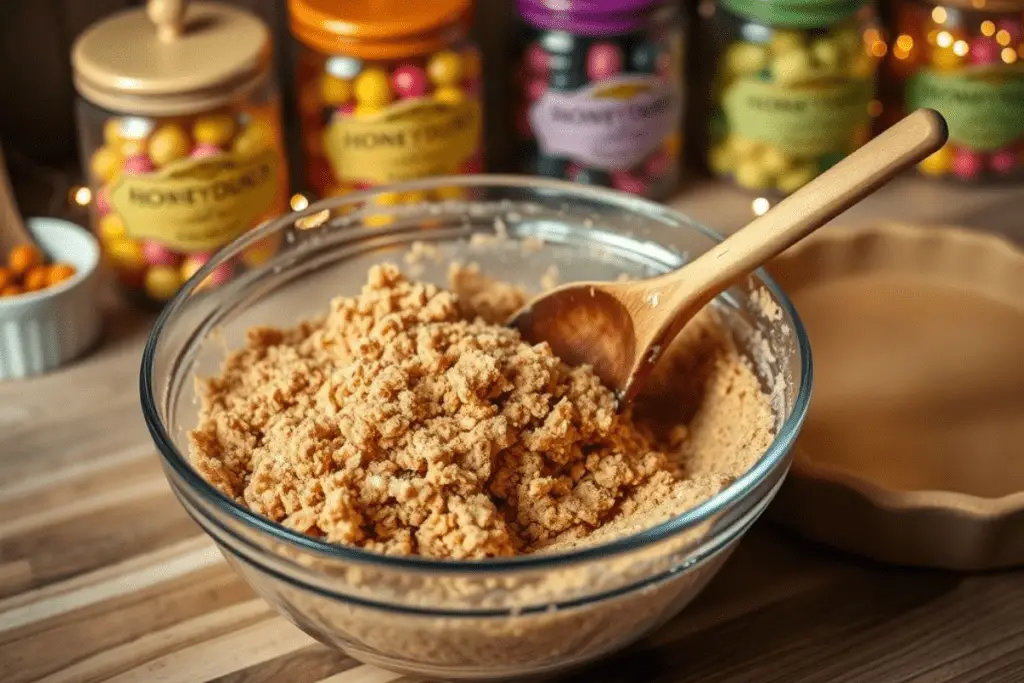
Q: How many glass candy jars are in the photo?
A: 5